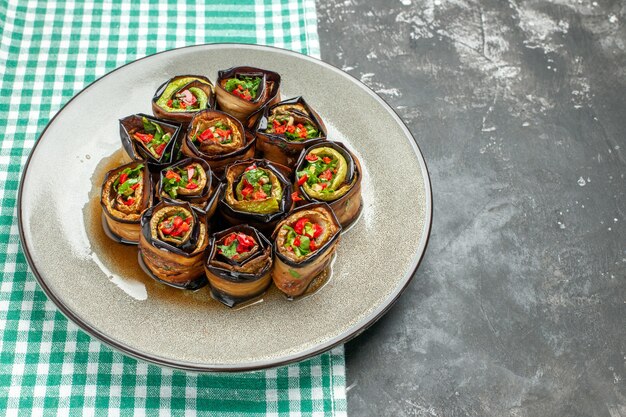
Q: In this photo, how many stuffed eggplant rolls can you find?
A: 12